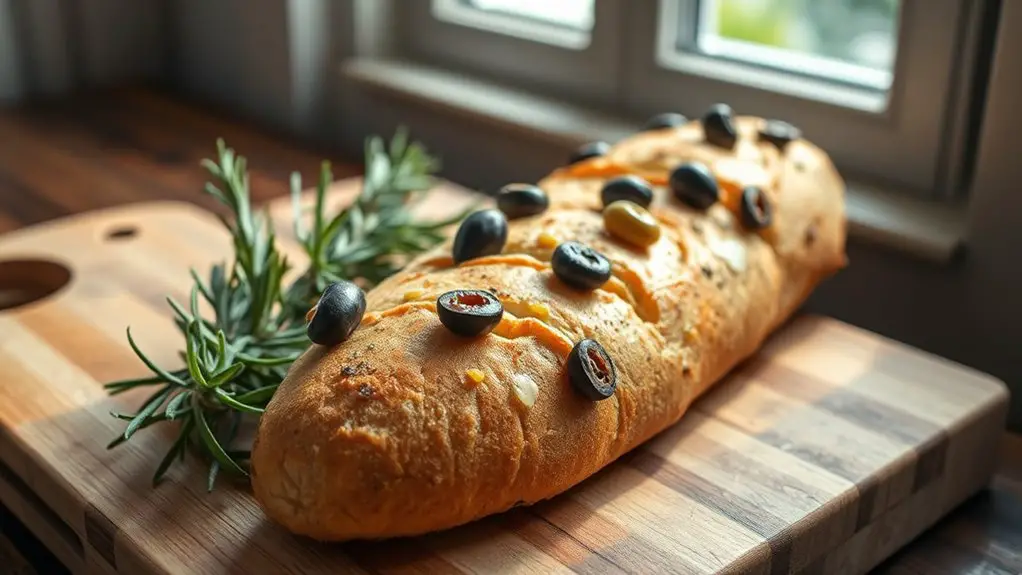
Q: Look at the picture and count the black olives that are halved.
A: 3